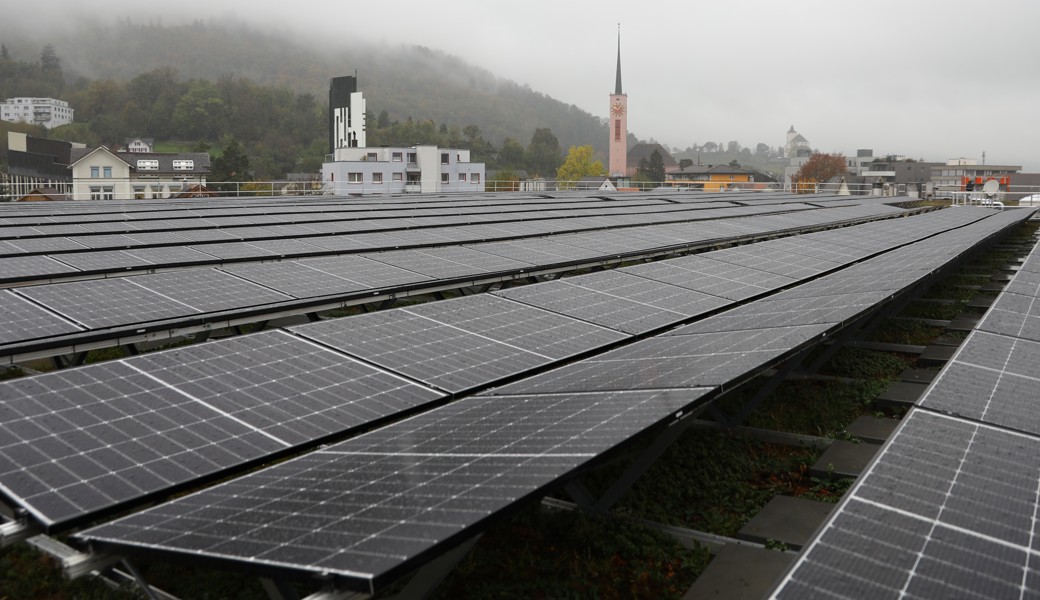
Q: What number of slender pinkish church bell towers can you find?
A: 1